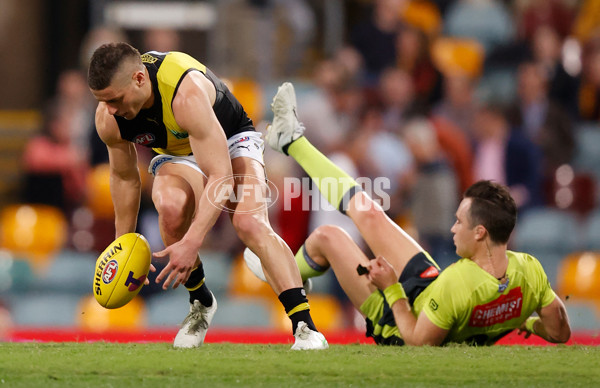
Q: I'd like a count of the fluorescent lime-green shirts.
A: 1